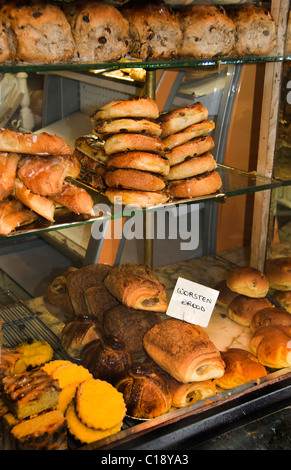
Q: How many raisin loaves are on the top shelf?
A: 6